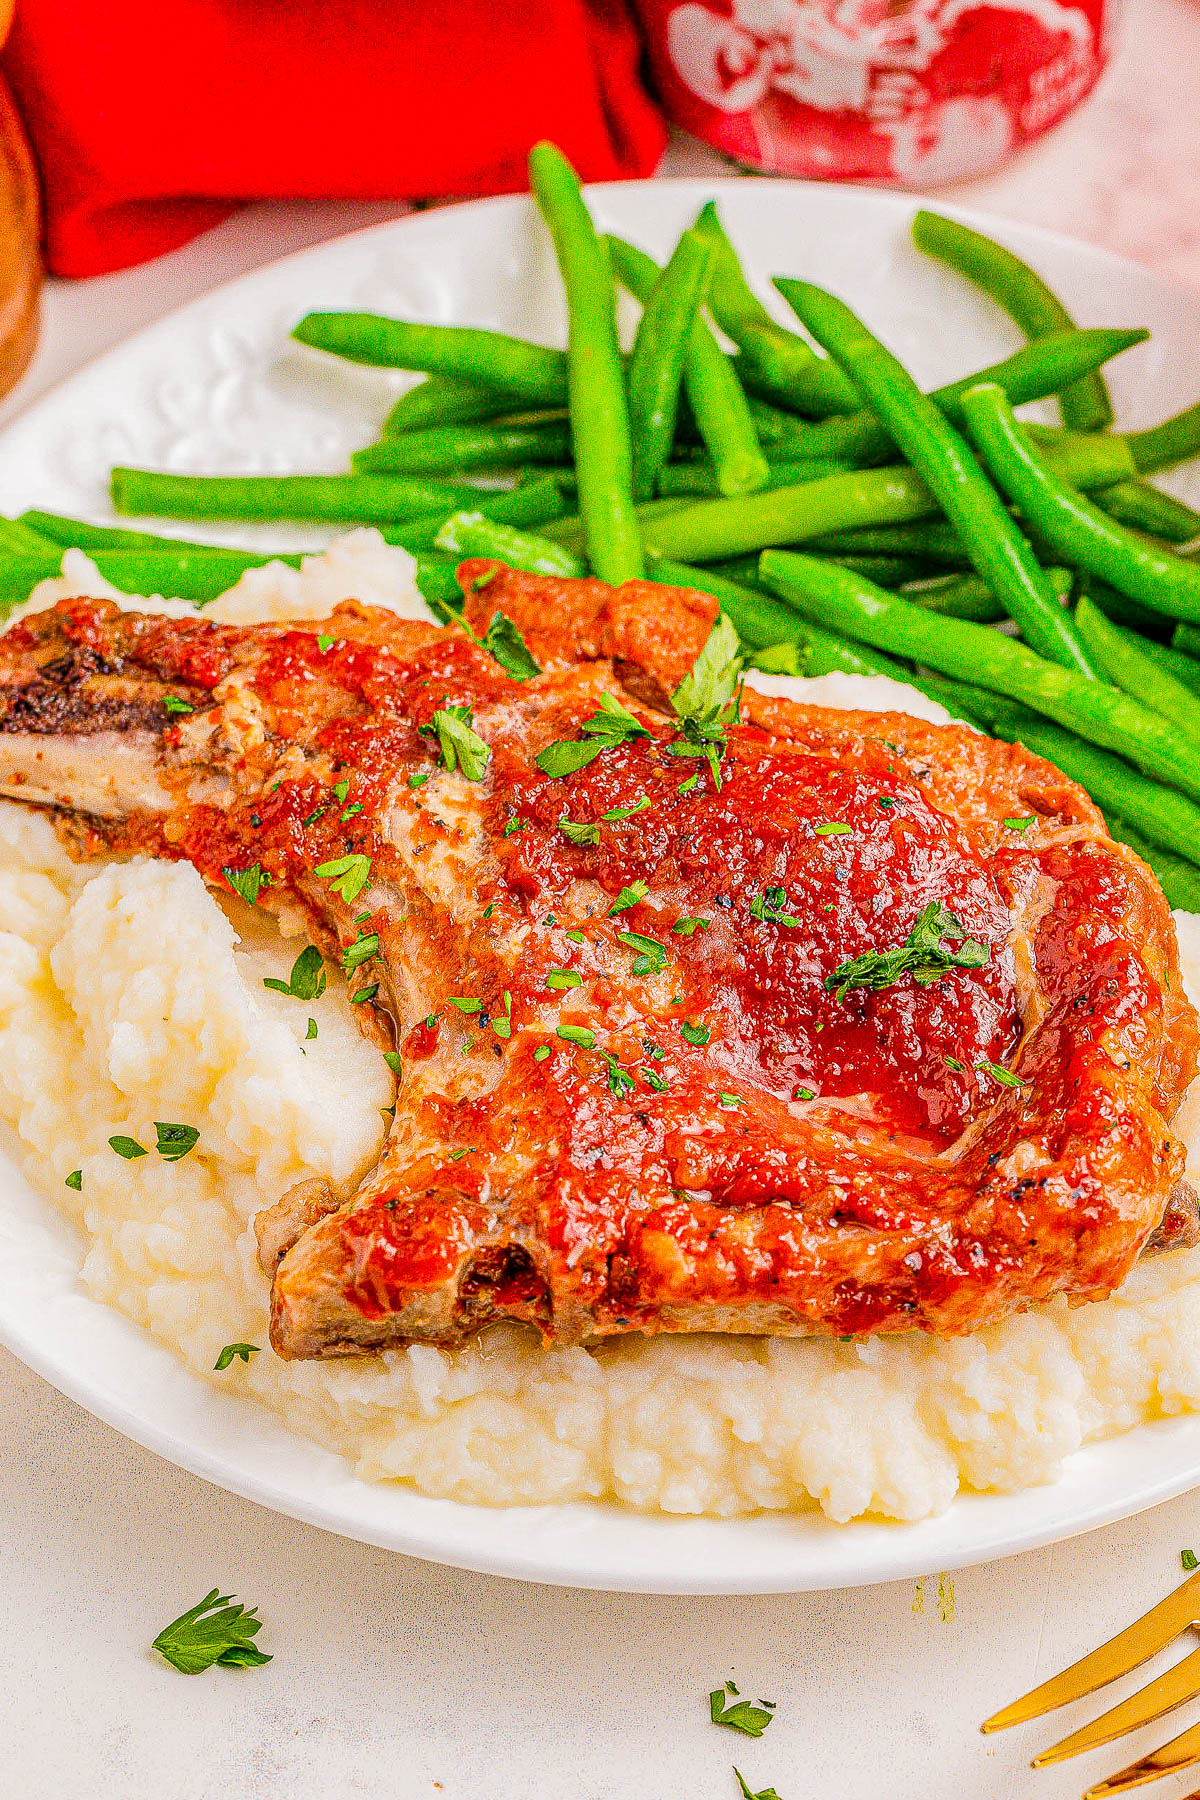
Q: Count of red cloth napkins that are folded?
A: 1